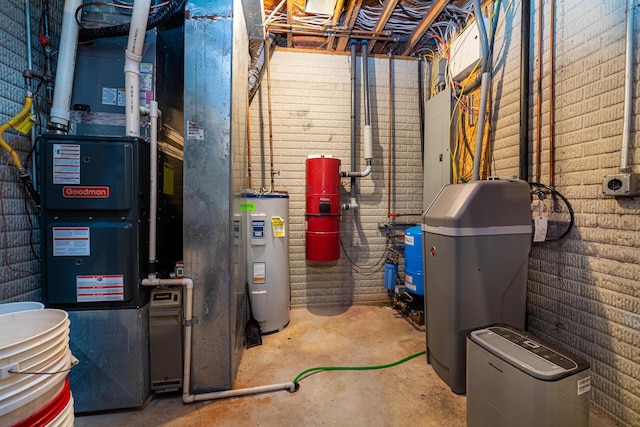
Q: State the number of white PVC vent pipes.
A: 2